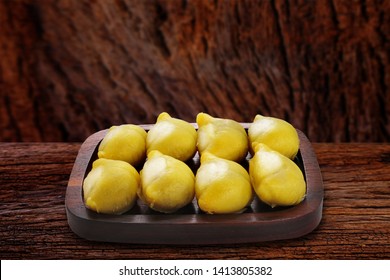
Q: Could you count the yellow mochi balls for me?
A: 8